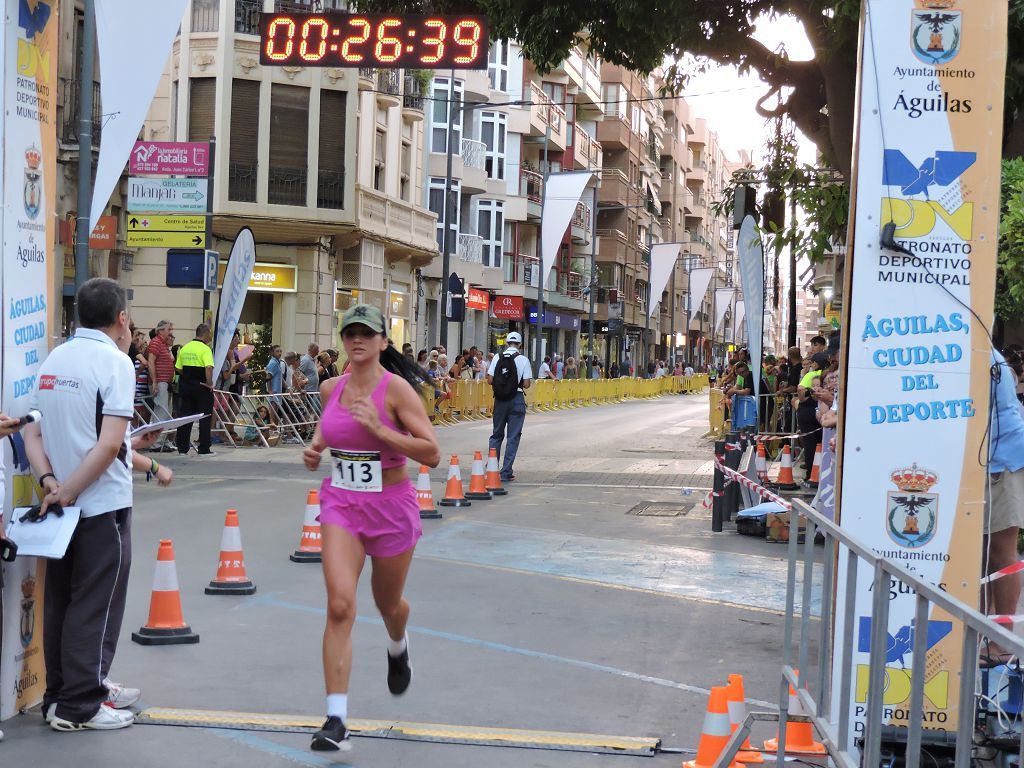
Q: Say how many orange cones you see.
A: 13